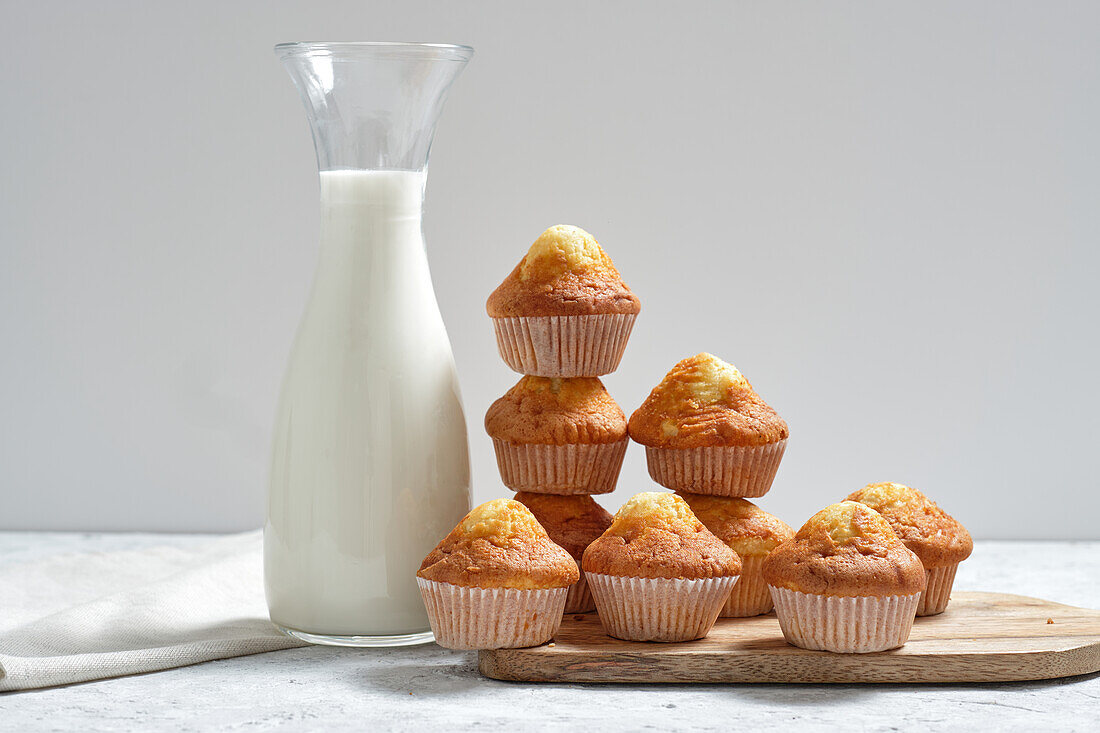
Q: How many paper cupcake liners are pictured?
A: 9